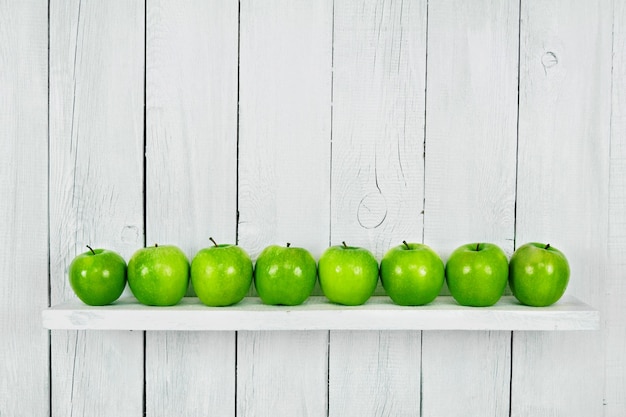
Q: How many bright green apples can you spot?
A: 8